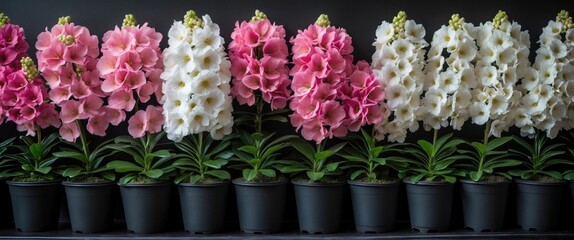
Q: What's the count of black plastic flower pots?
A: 10